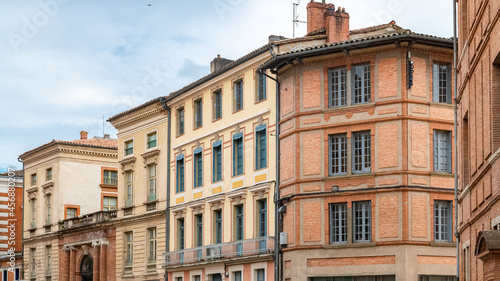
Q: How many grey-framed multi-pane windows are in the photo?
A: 9